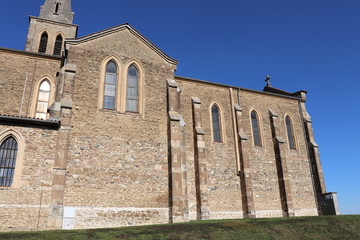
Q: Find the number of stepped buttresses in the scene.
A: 6